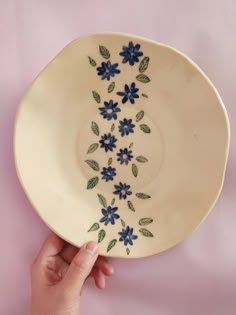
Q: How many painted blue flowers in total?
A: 11